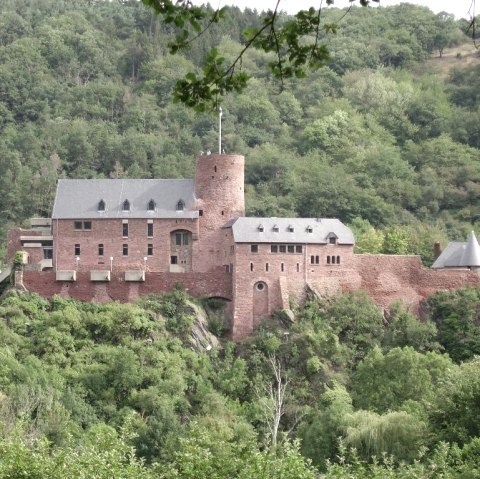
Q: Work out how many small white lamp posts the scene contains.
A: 3